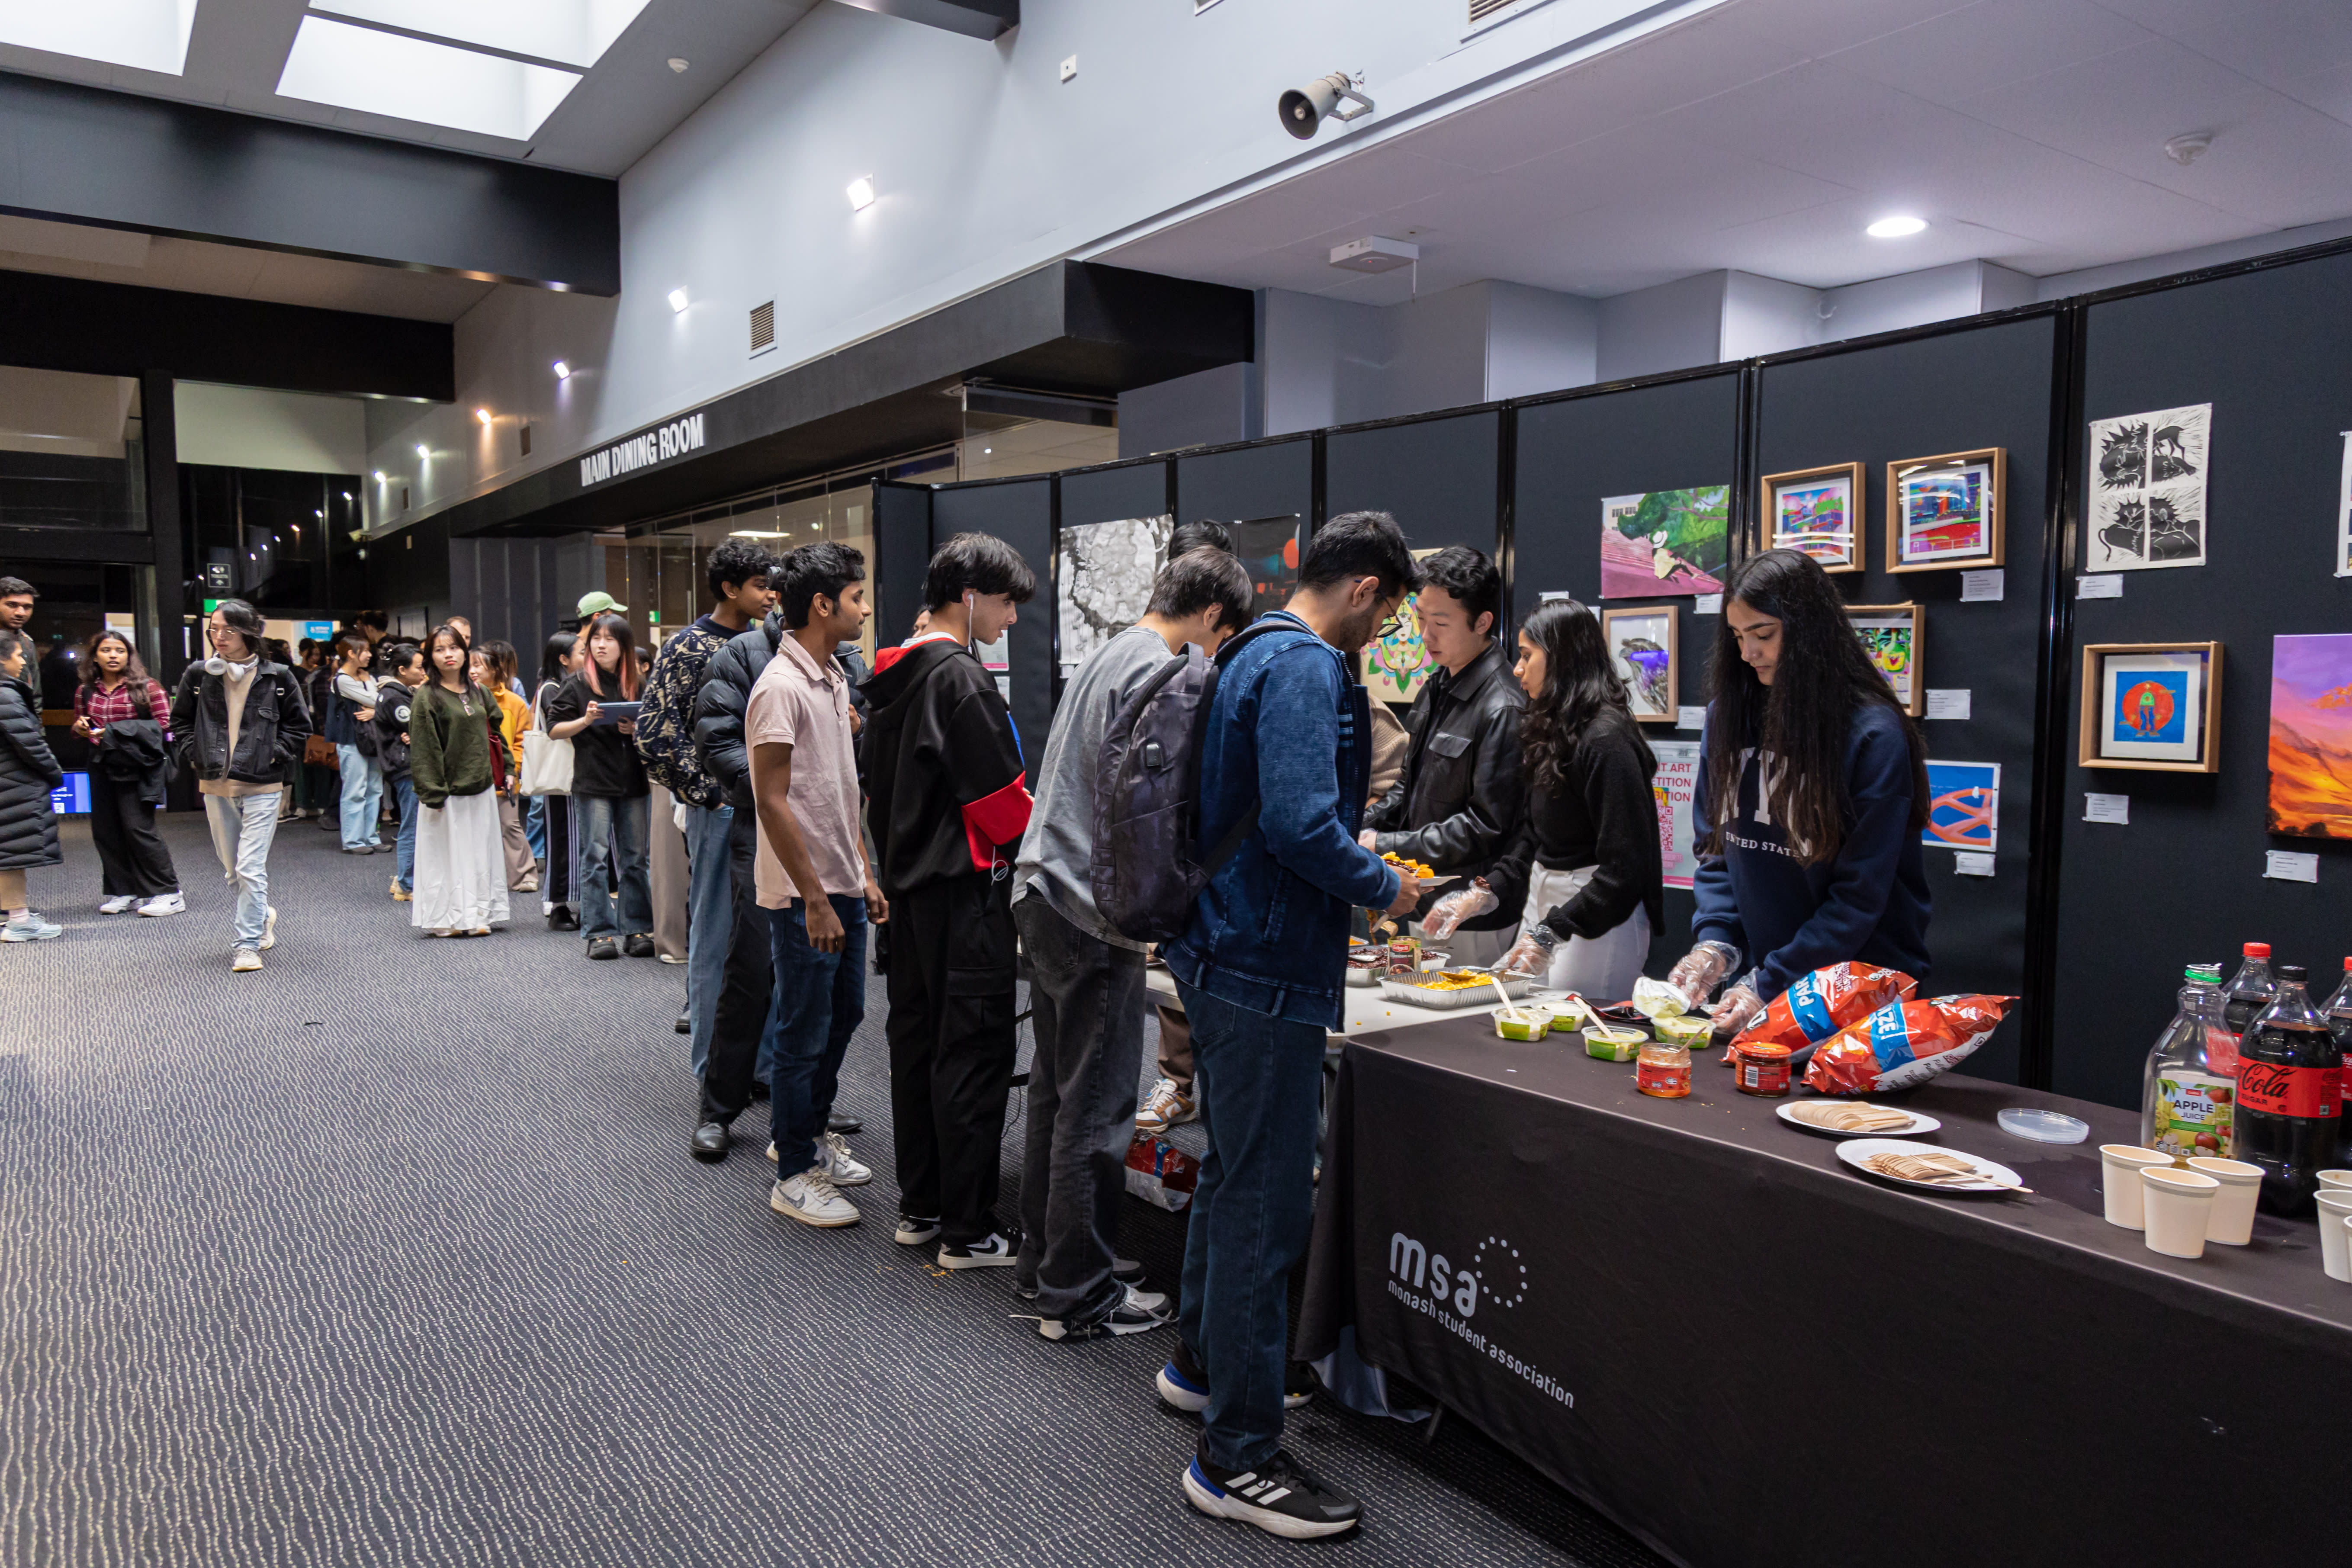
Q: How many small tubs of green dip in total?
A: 4